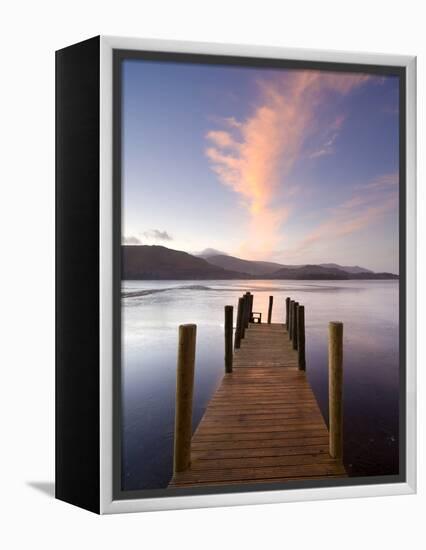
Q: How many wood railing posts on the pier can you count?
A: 12